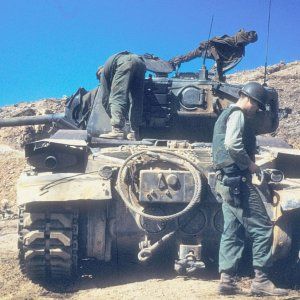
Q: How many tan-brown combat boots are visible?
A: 4